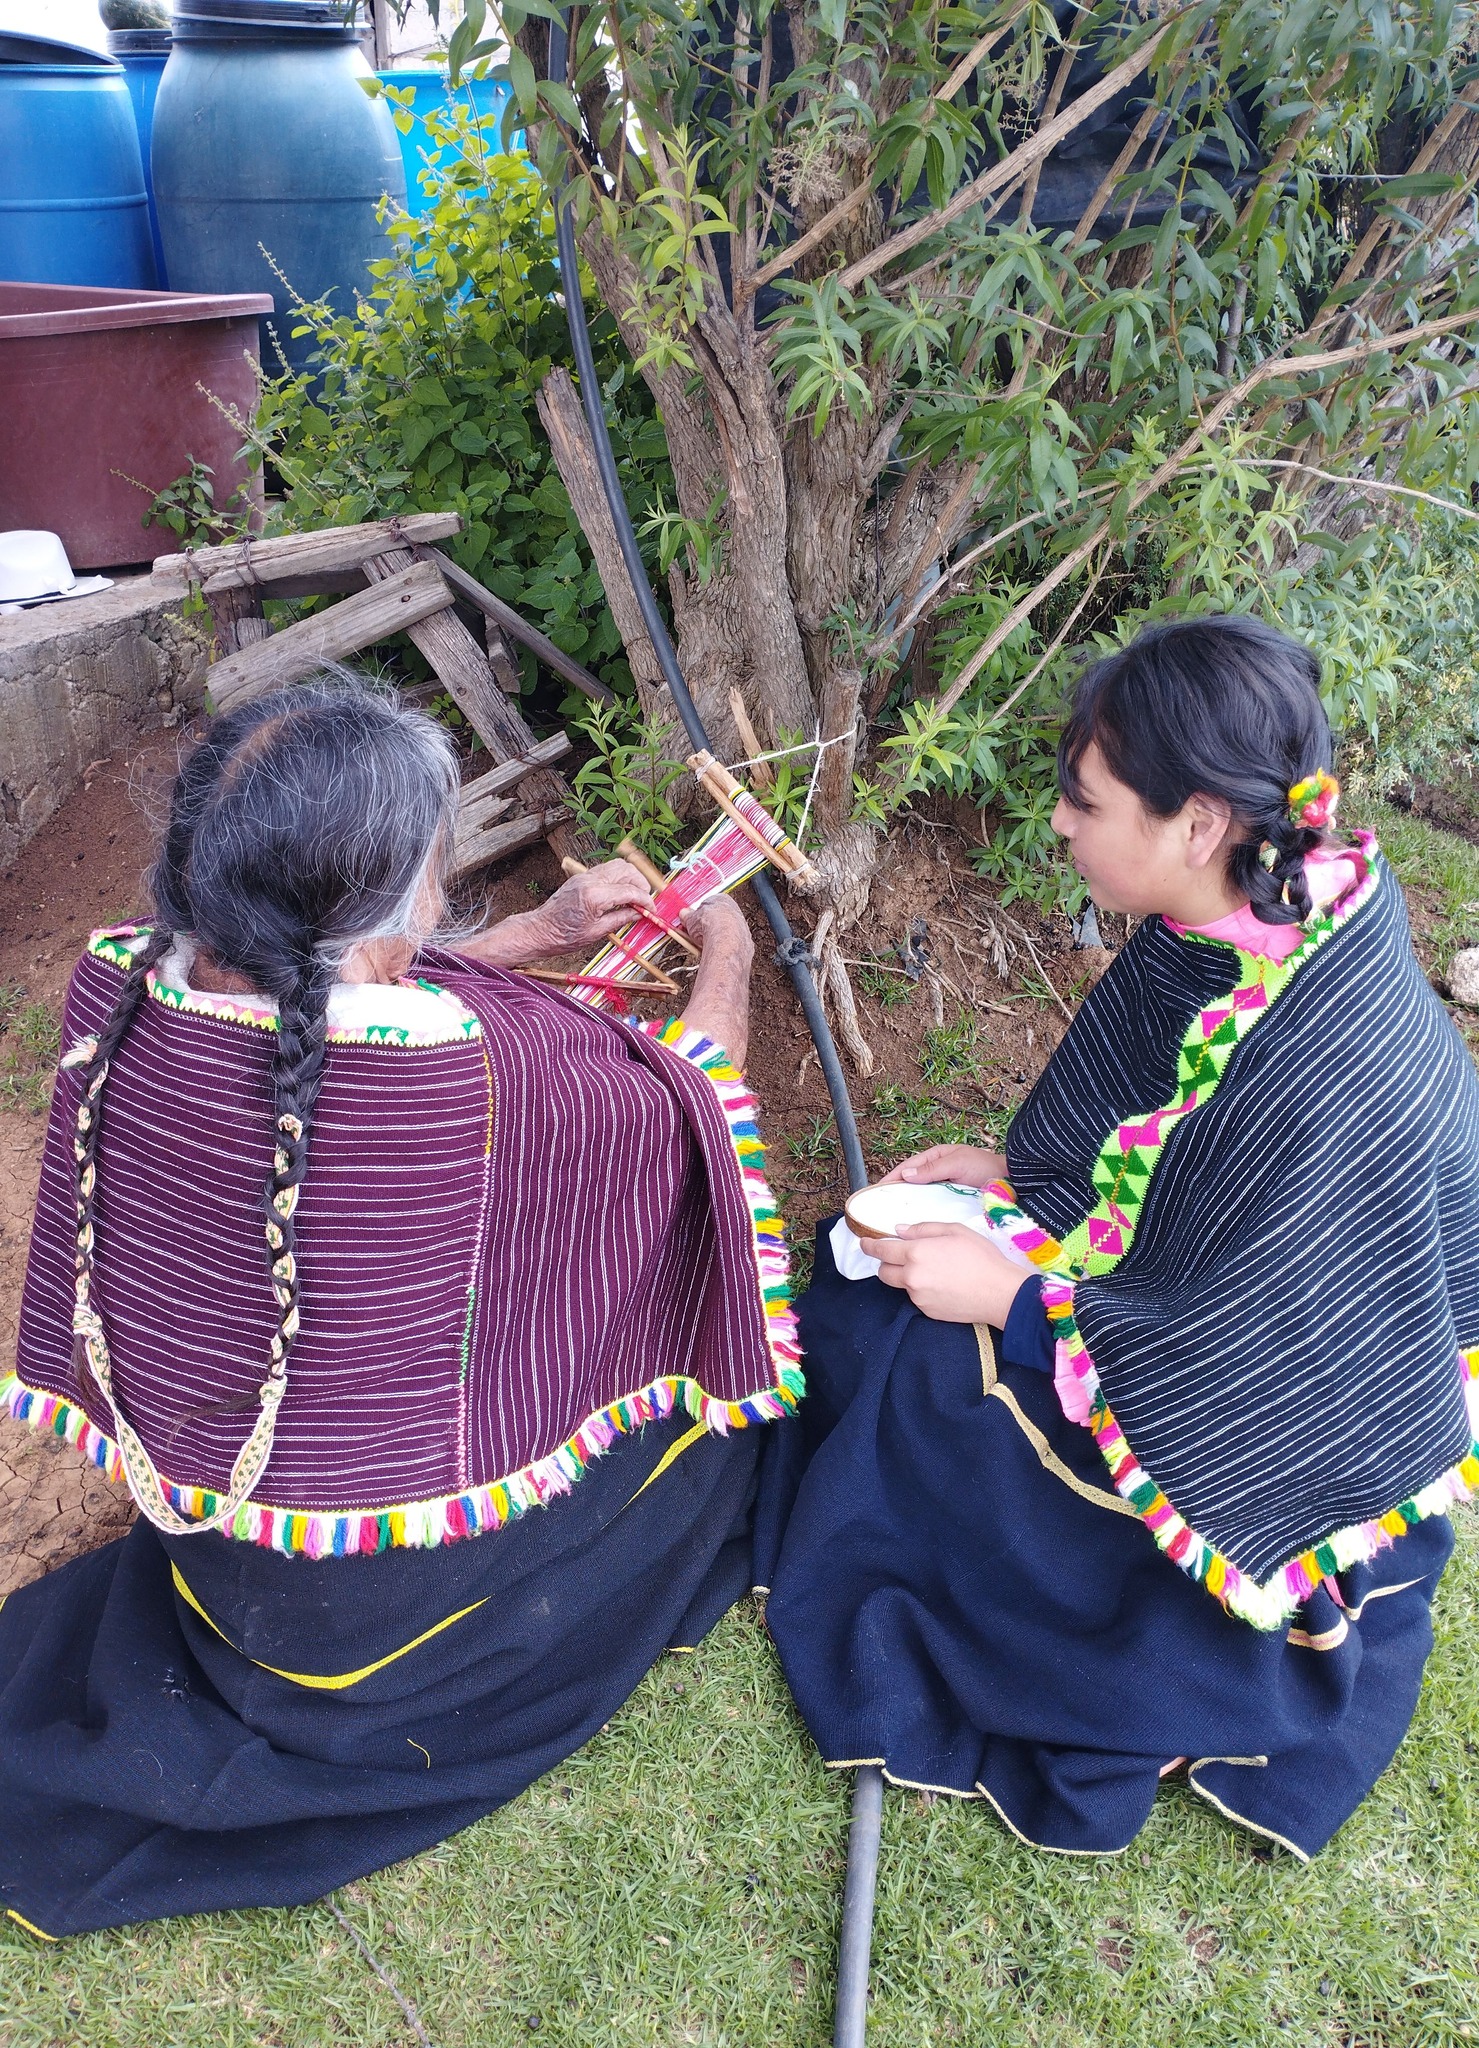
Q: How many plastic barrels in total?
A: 4